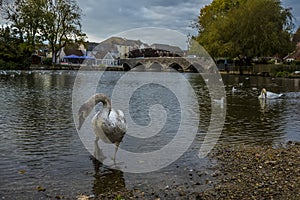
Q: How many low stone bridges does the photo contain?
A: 1